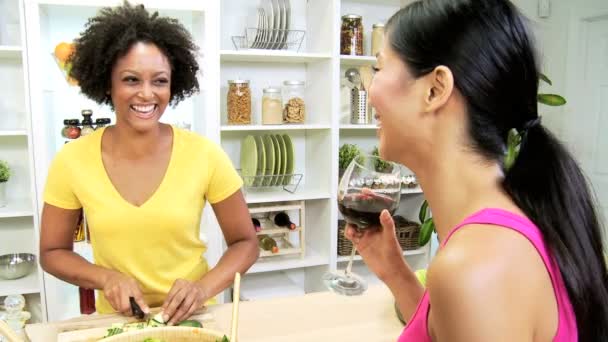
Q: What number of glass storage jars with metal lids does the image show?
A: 5